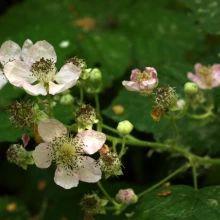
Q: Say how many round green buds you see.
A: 4